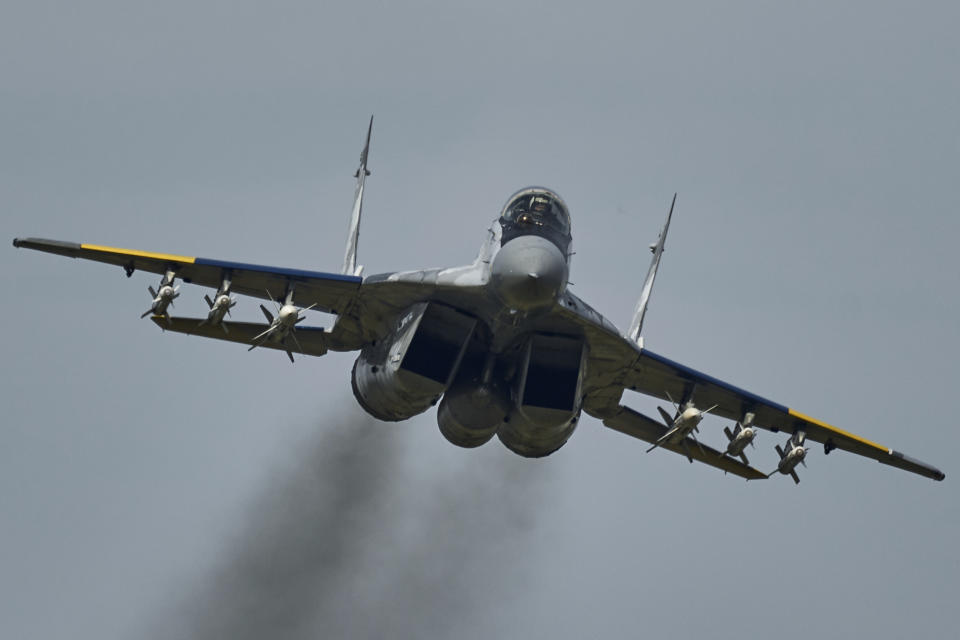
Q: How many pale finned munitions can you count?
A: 6